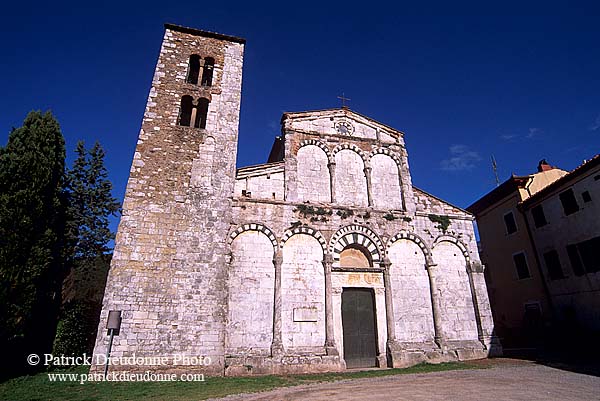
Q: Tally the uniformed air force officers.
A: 0